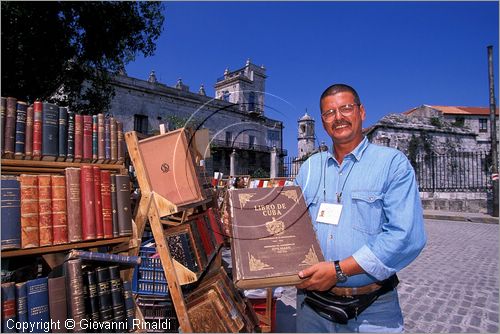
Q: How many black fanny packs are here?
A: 1